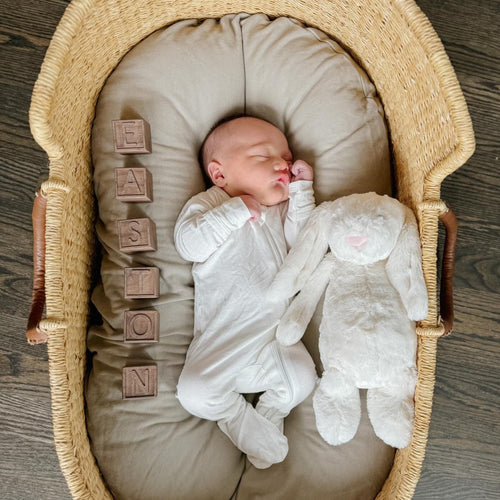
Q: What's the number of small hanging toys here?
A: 0